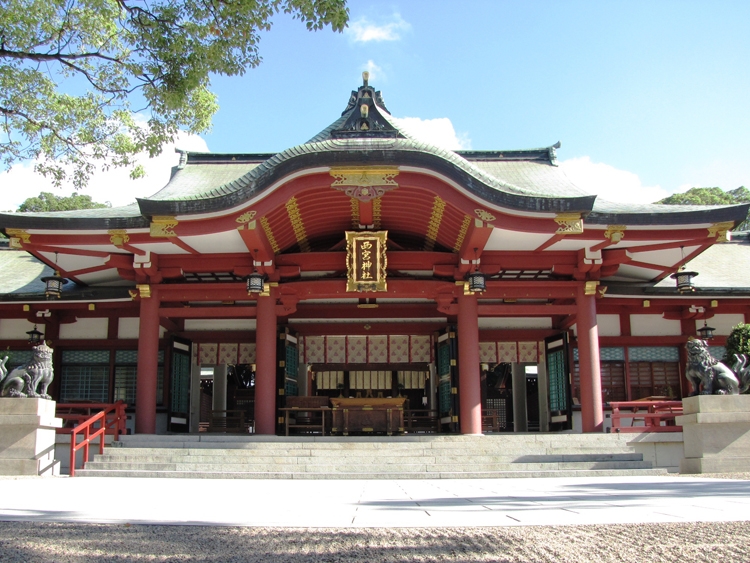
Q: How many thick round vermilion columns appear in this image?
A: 4